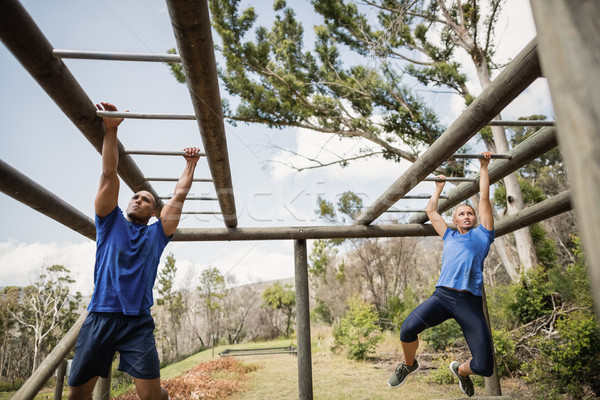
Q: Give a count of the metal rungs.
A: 11